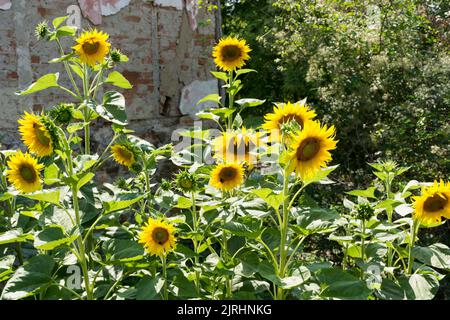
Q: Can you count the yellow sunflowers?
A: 11